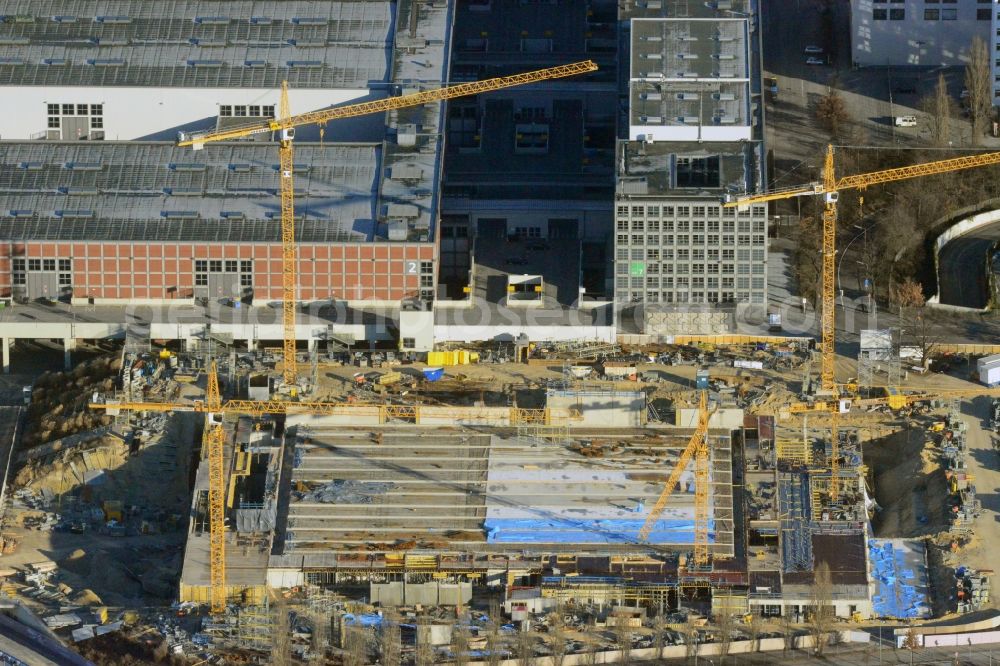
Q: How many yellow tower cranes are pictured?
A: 5